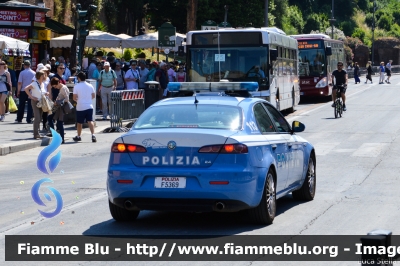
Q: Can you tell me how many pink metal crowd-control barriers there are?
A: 0